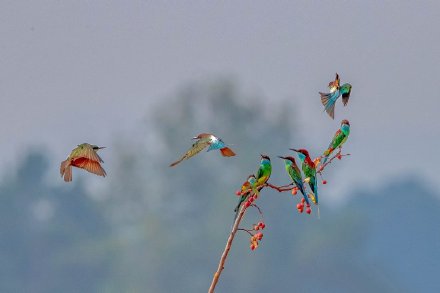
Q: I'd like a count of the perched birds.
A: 5